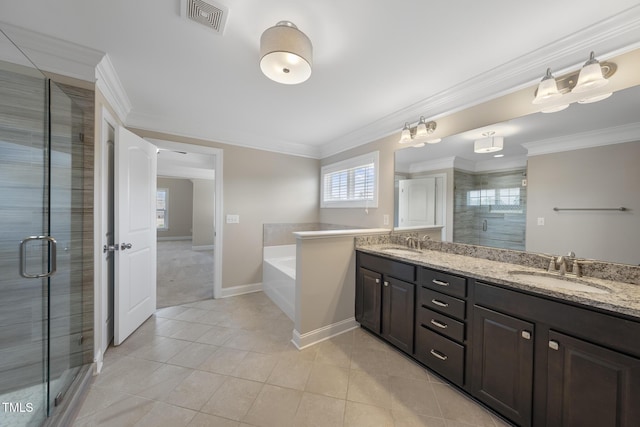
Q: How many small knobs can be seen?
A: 4